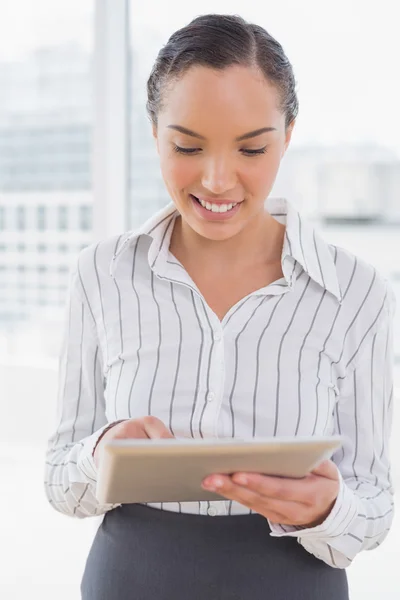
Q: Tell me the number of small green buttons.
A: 0